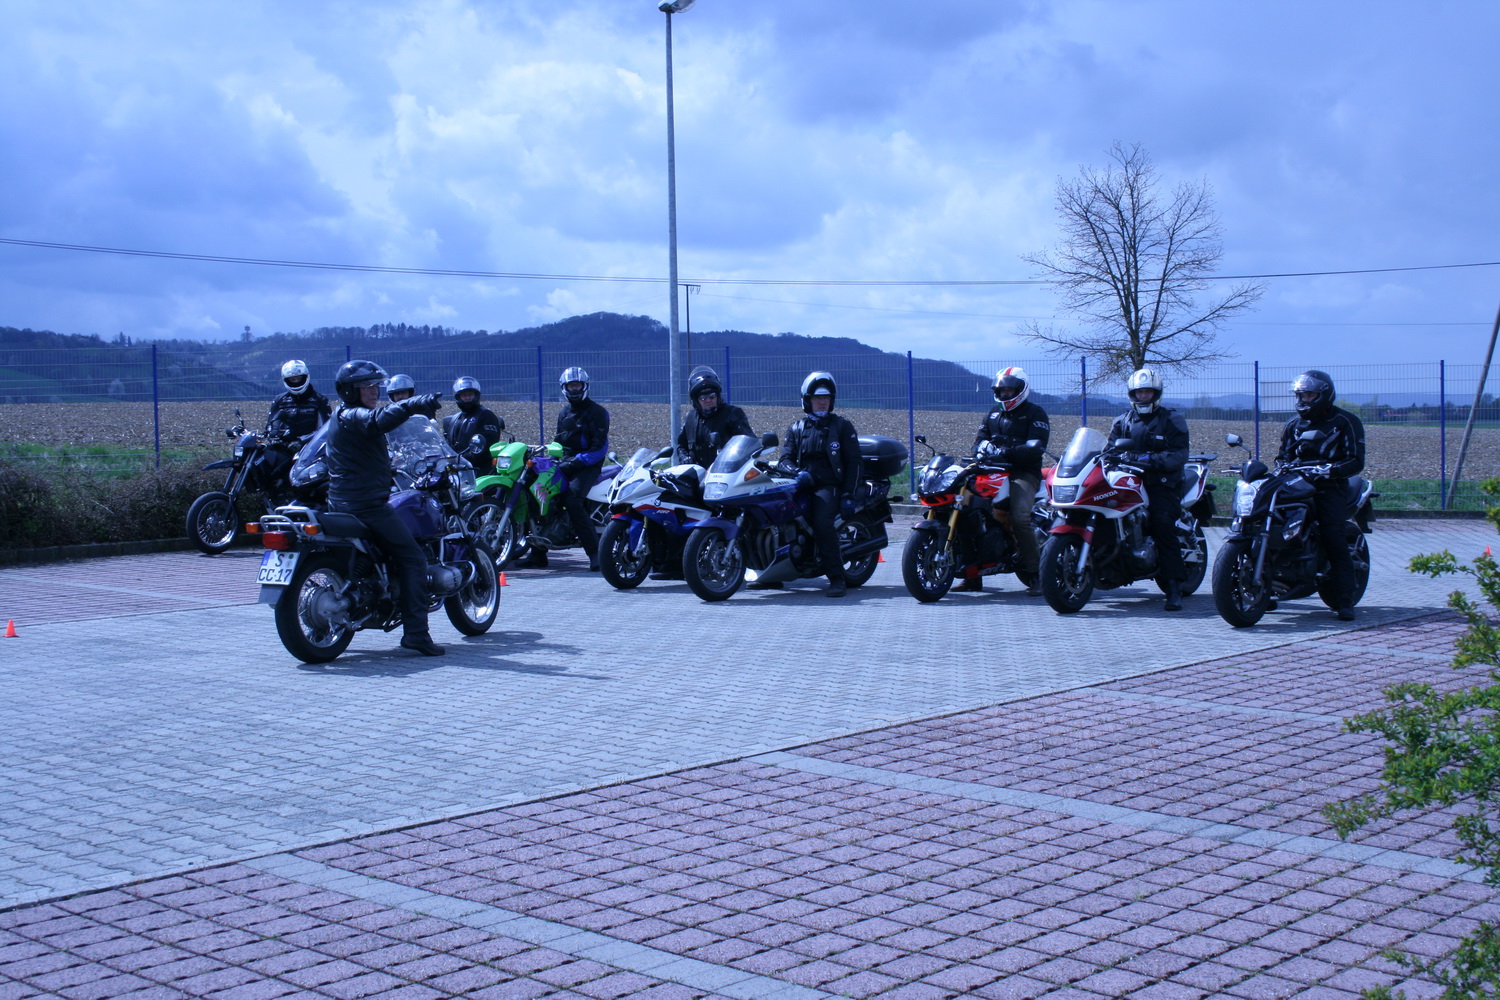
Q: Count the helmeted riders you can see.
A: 10